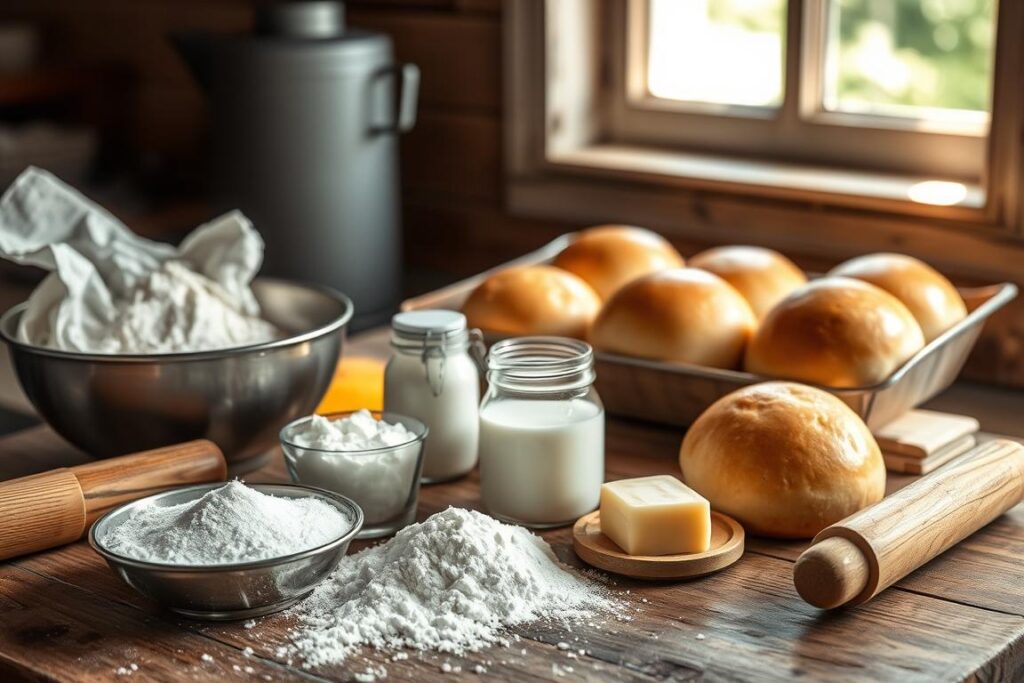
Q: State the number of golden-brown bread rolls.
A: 7